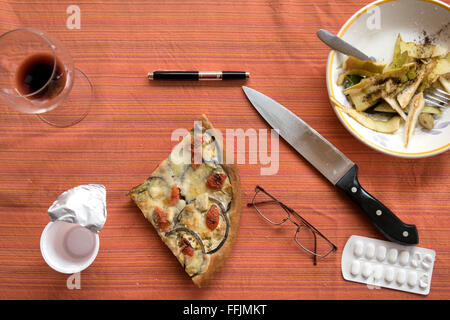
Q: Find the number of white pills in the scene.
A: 11